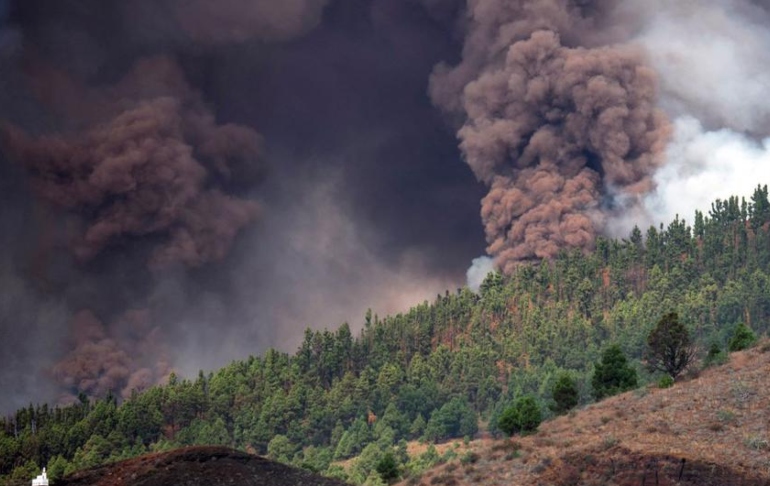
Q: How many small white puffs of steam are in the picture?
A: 1